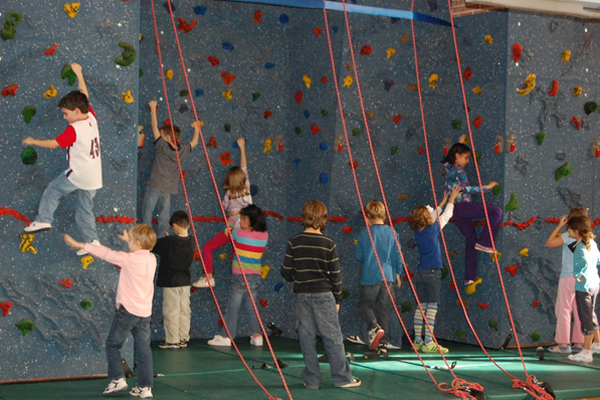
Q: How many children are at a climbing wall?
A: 12